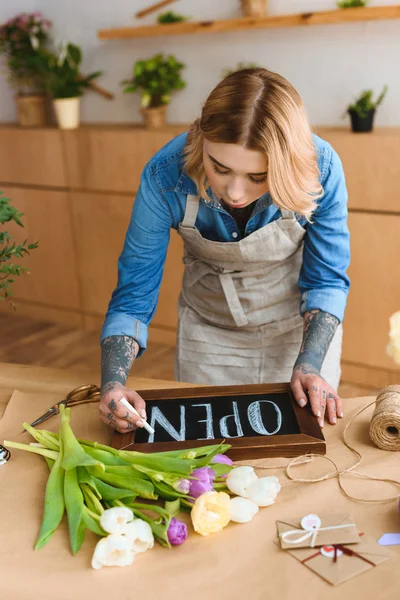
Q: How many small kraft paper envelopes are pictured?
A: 2